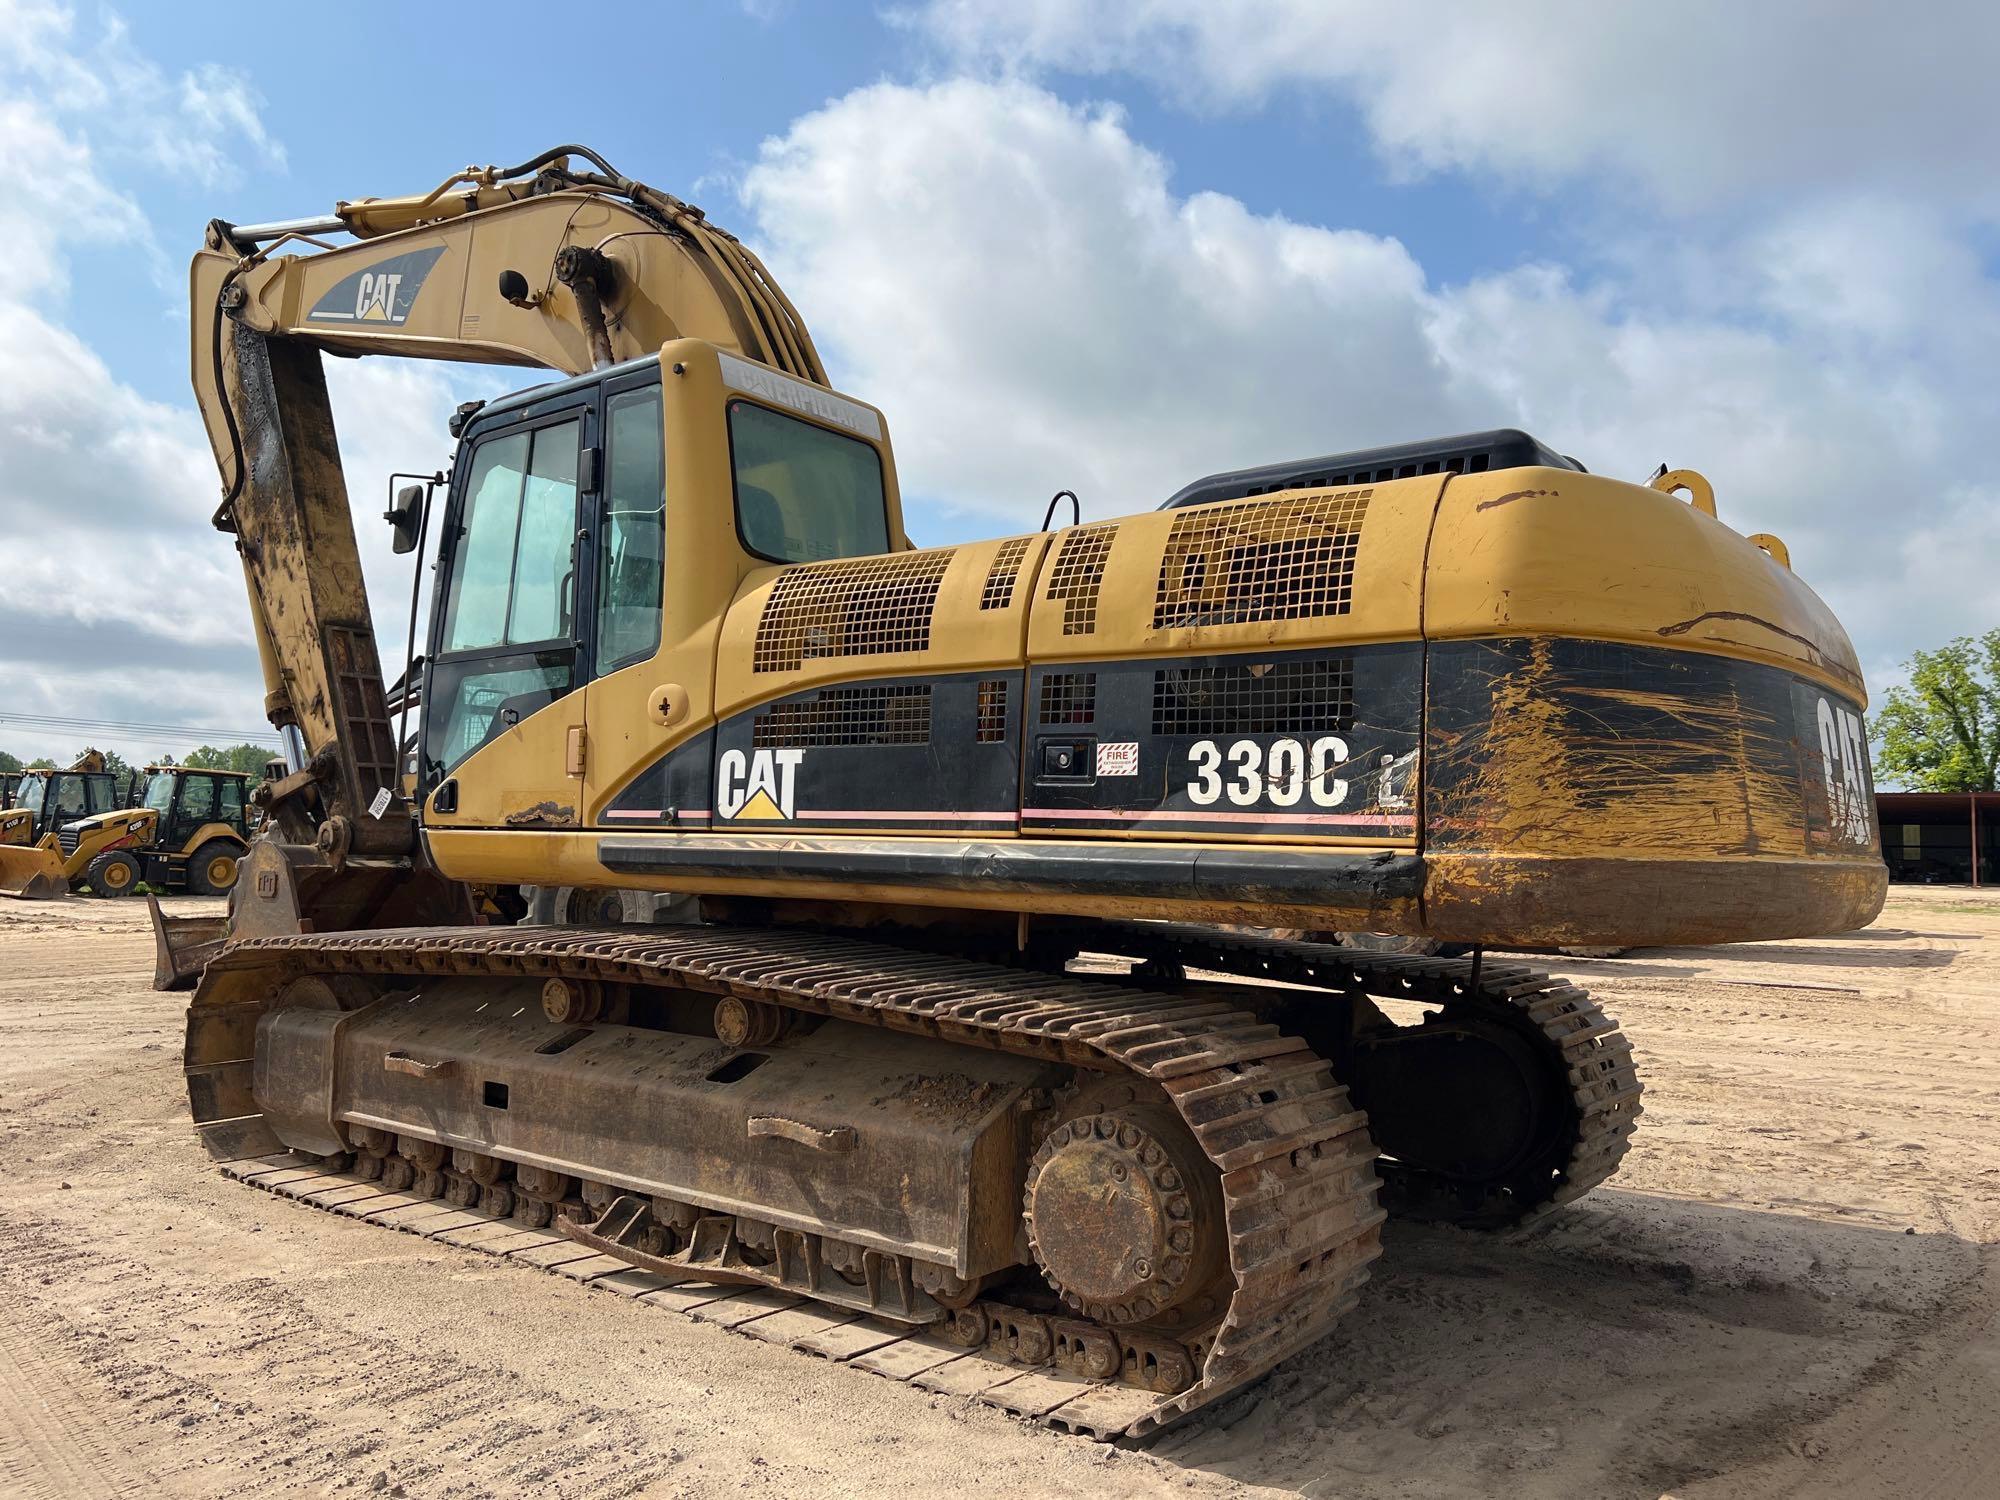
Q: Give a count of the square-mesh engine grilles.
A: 8